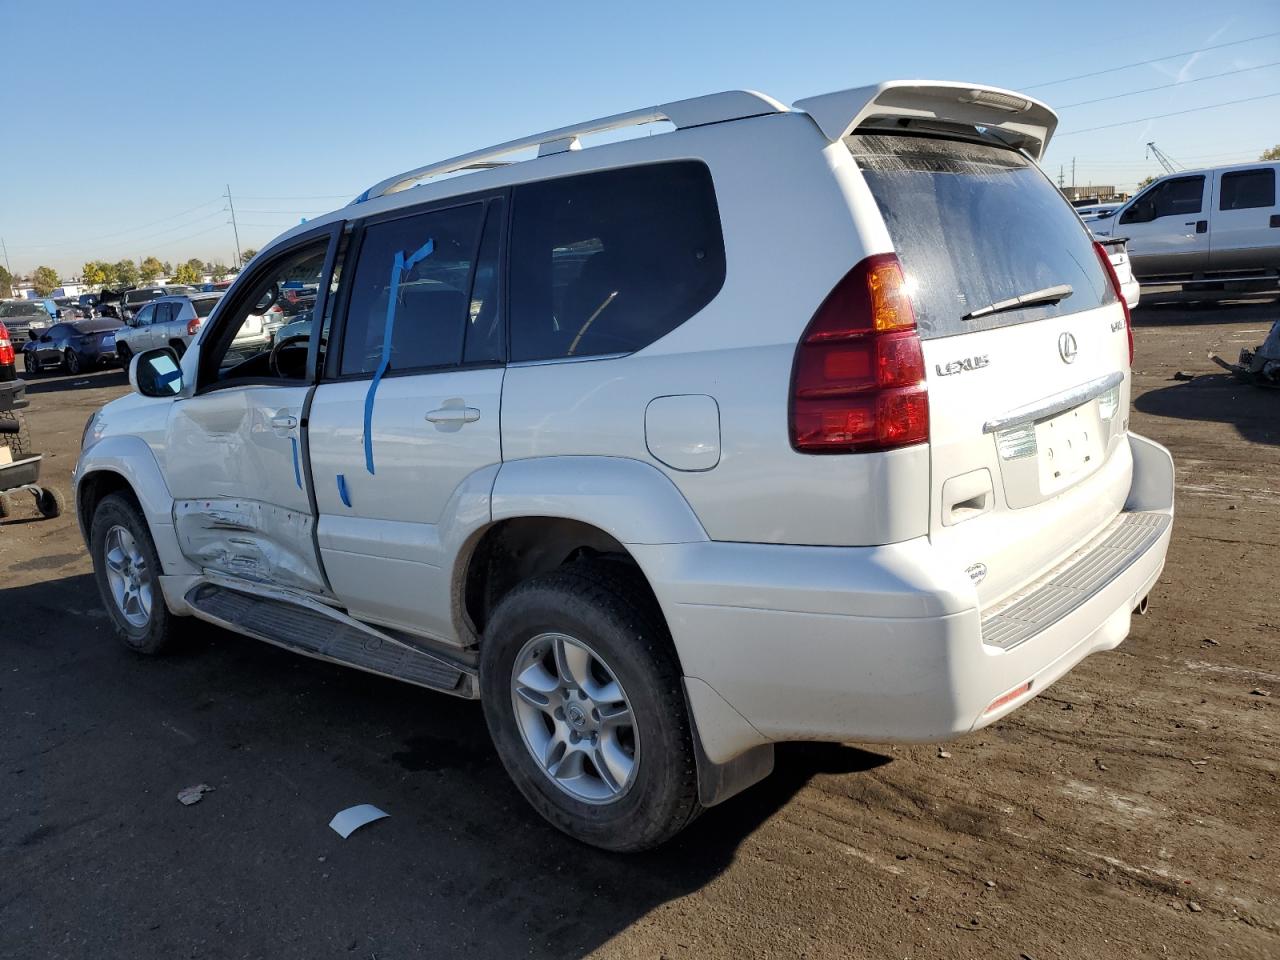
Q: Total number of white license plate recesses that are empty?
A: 1